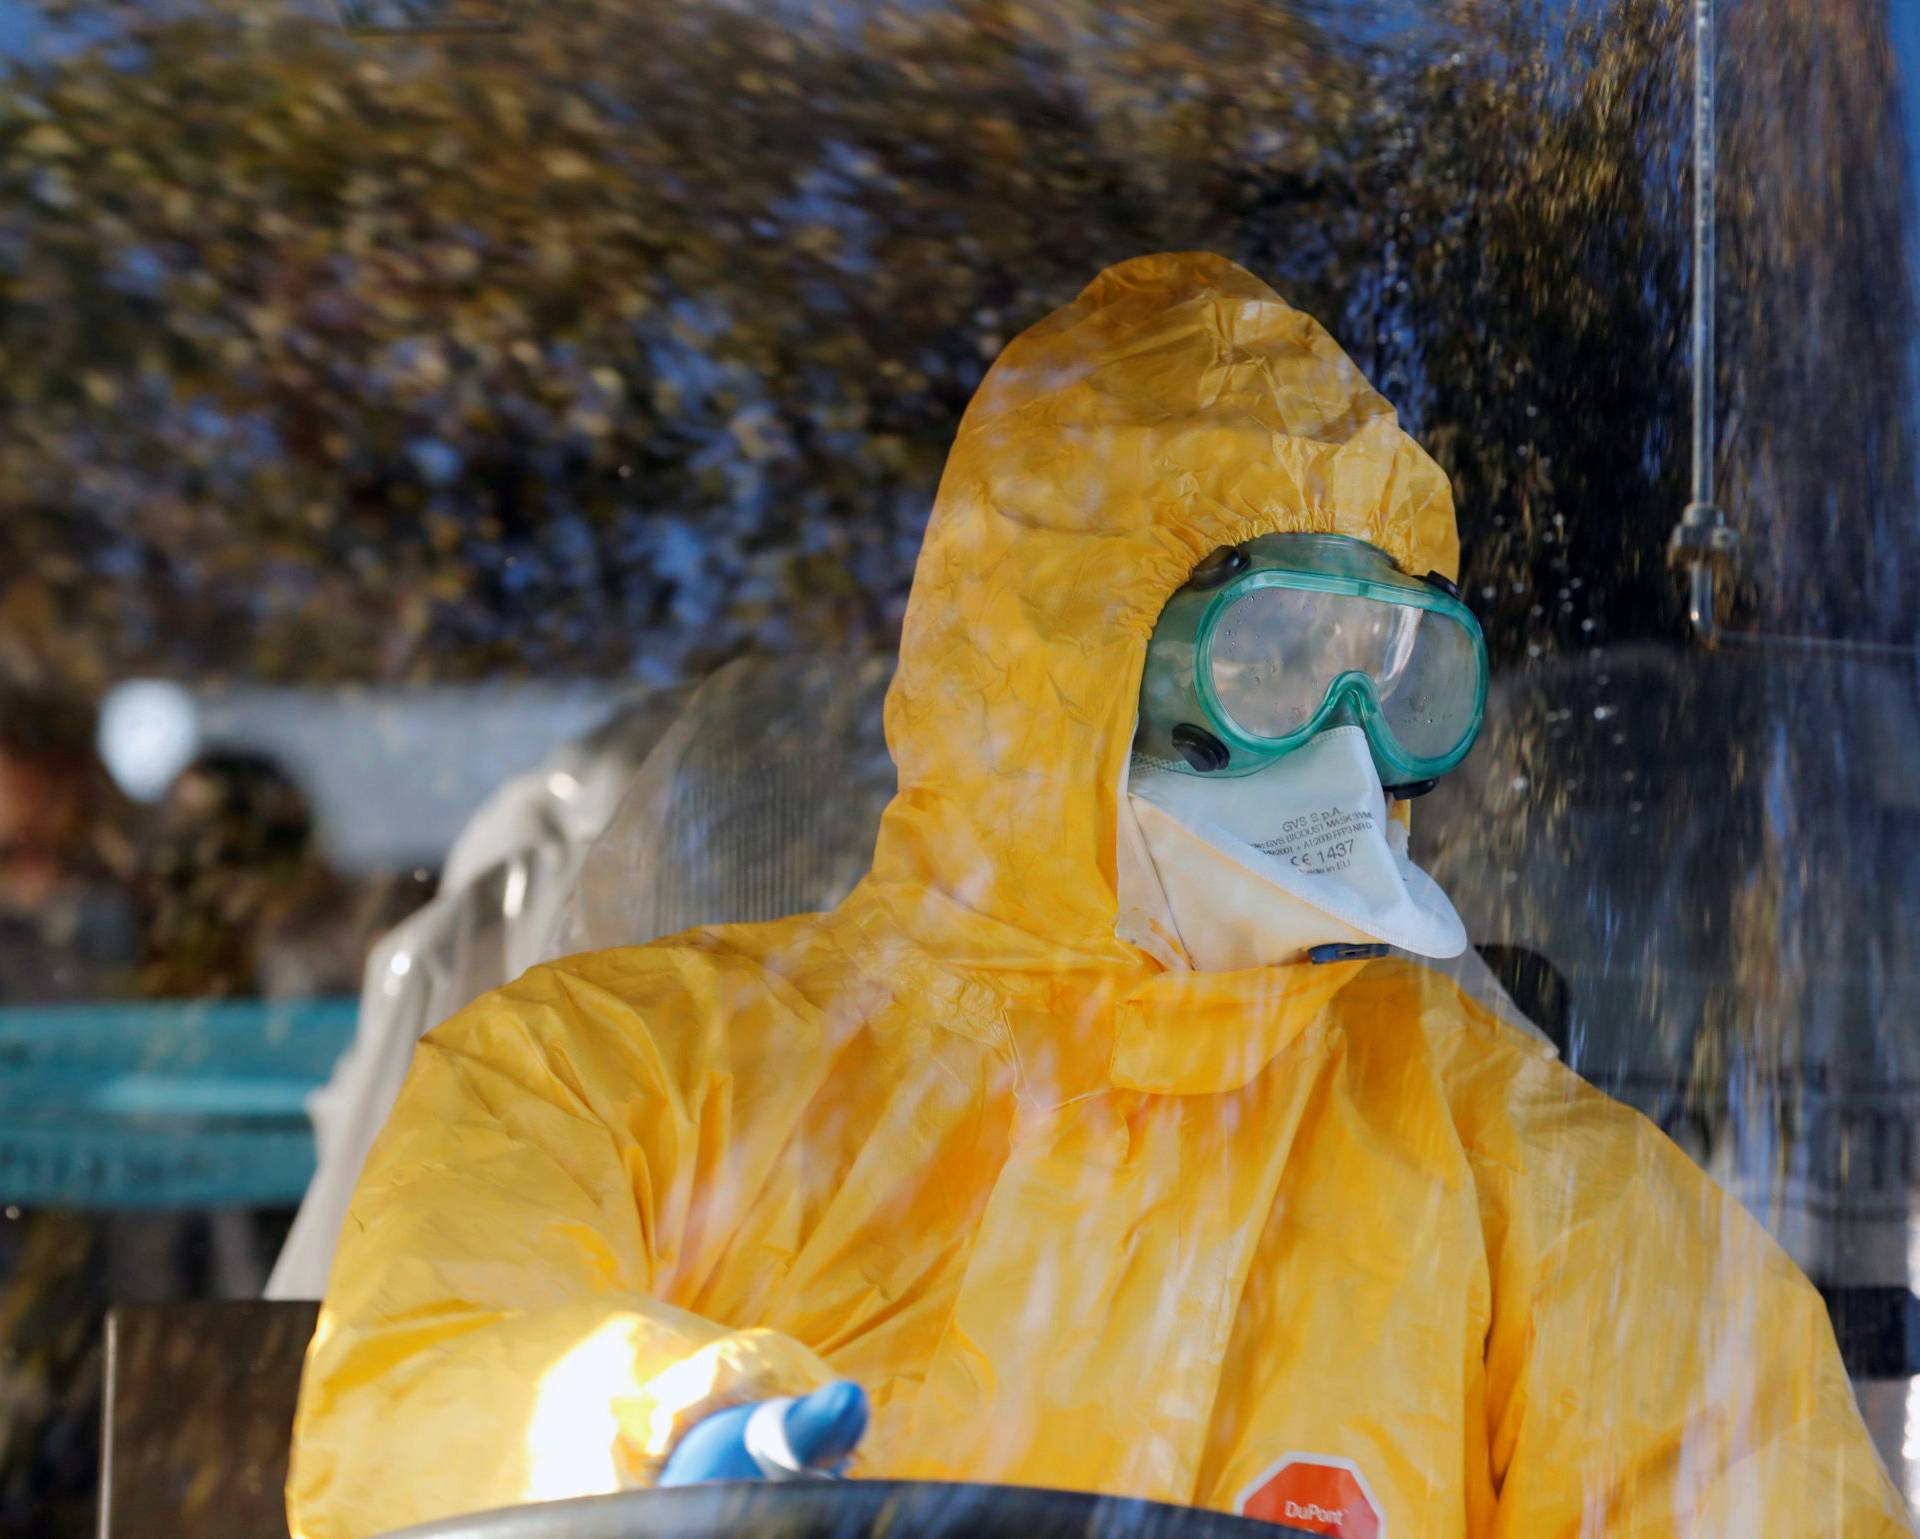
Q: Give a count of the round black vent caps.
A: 4